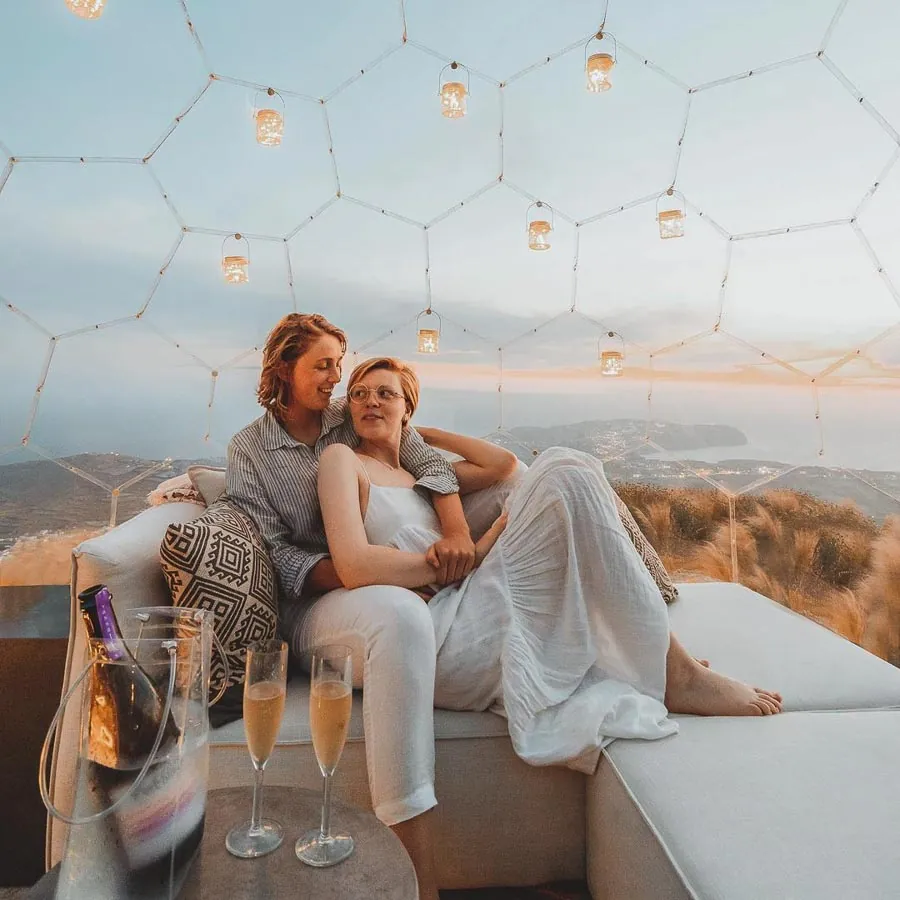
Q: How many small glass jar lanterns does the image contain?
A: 9